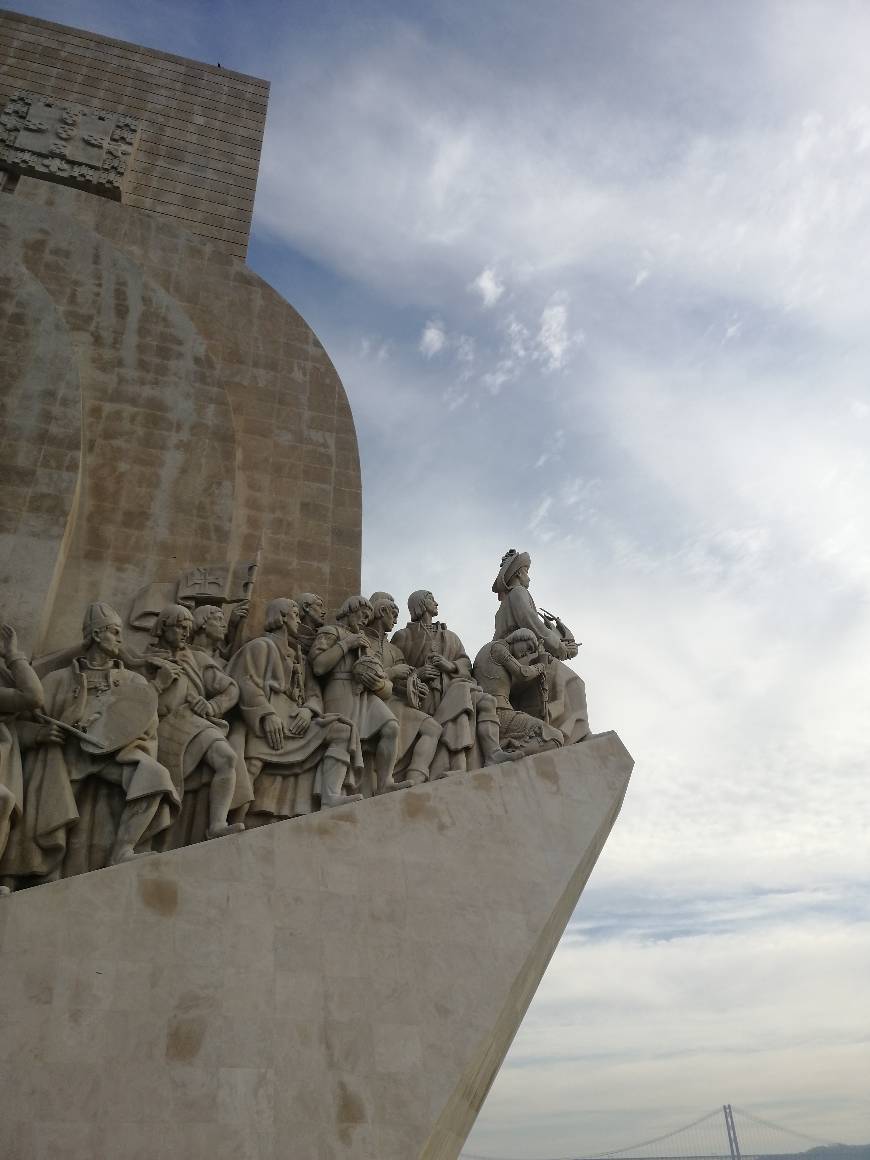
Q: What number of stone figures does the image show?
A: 12